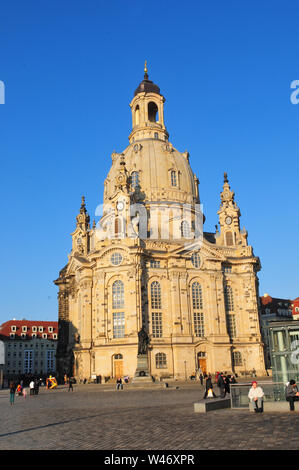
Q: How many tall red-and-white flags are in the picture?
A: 0